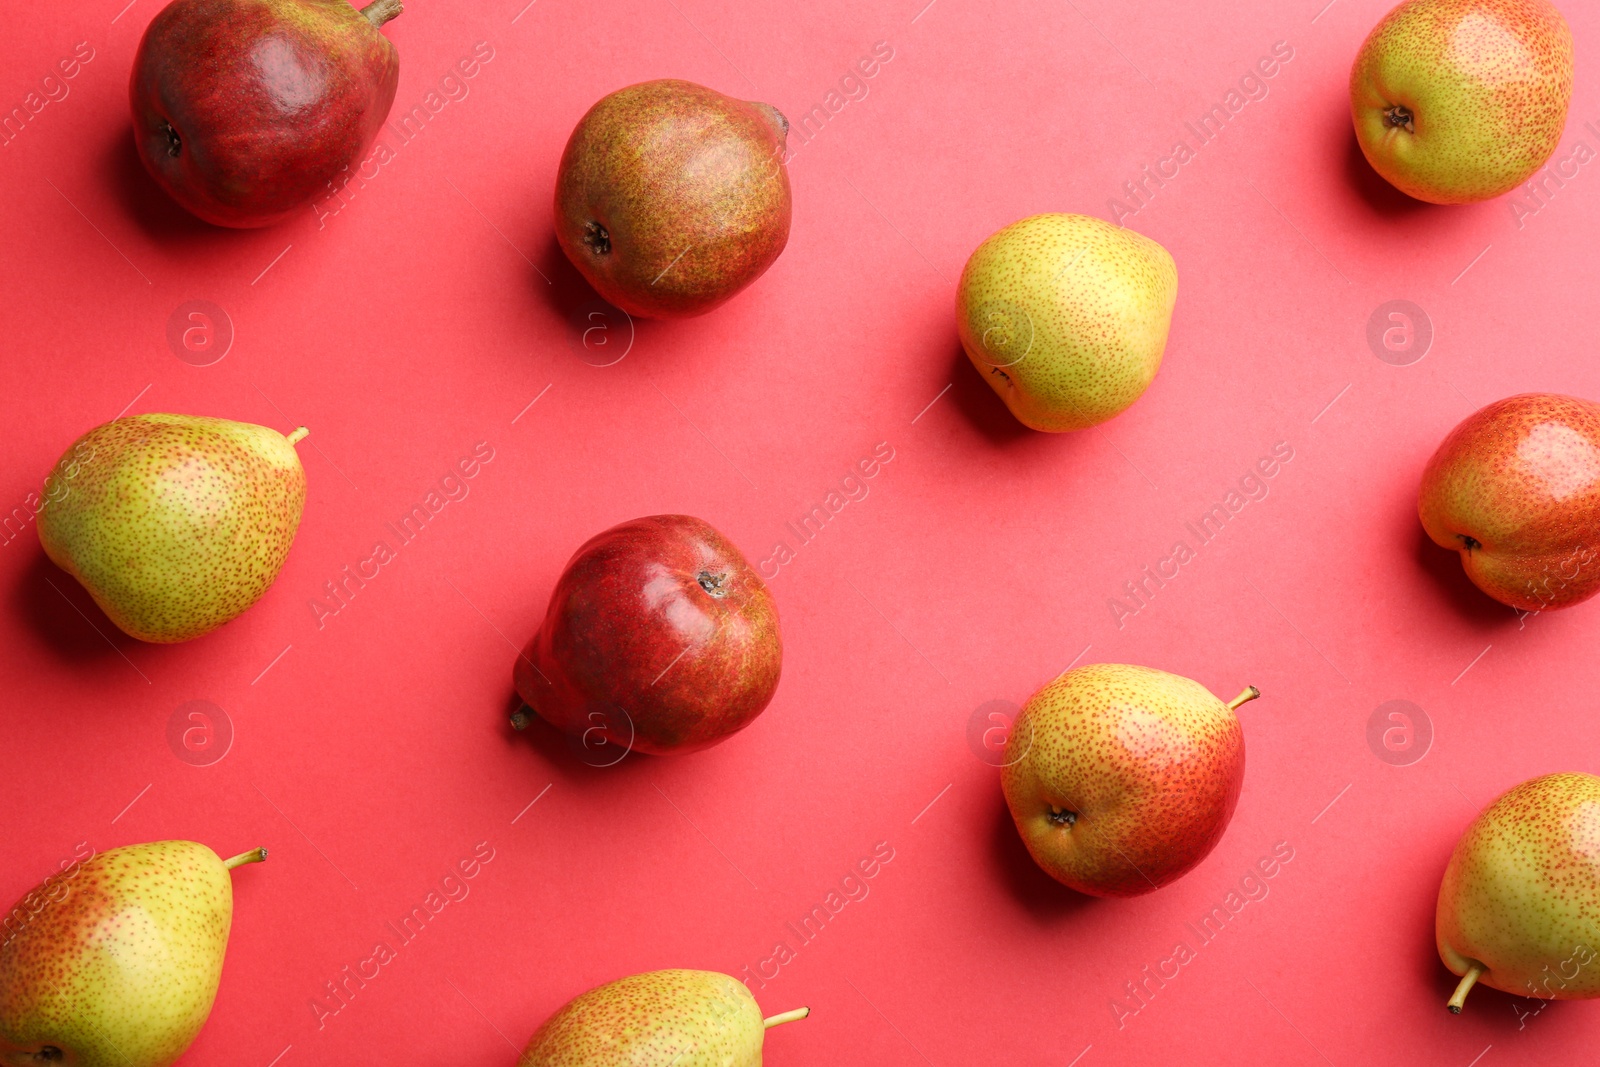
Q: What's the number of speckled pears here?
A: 8